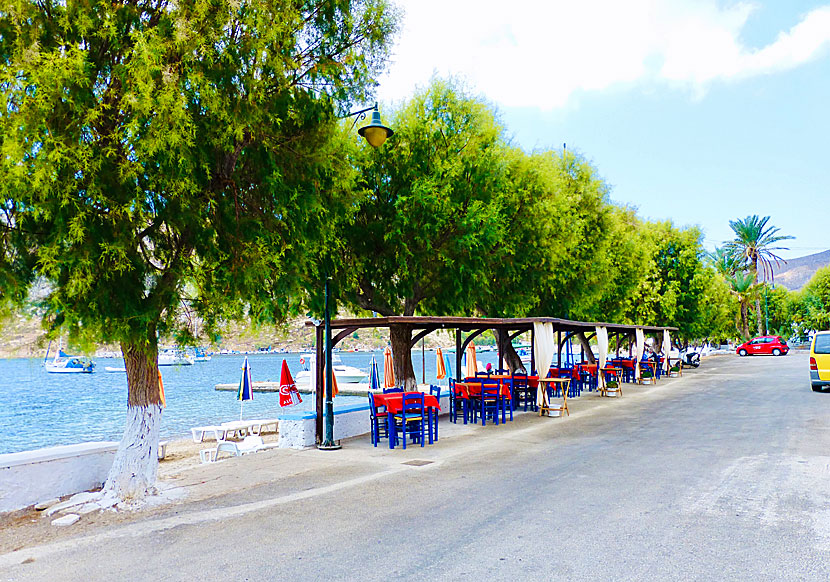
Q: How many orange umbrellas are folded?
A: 4